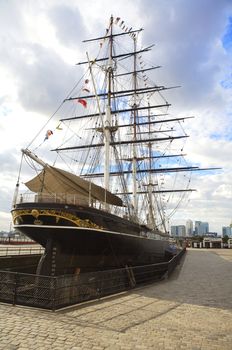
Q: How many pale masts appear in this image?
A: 3